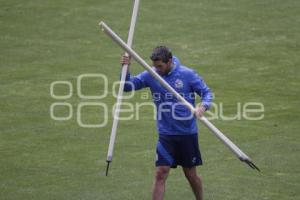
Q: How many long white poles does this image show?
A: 2